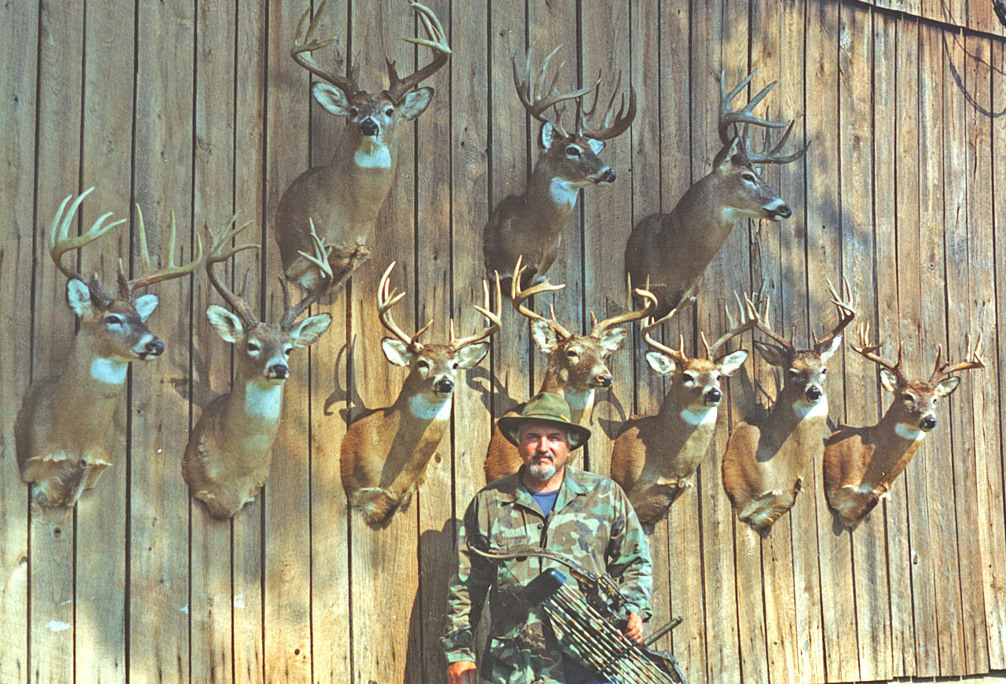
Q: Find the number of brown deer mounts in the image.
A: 10